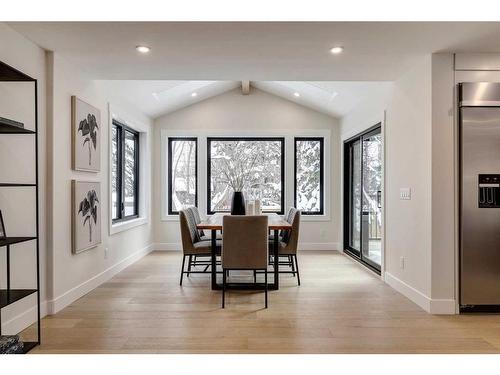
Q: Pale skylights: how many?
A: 2